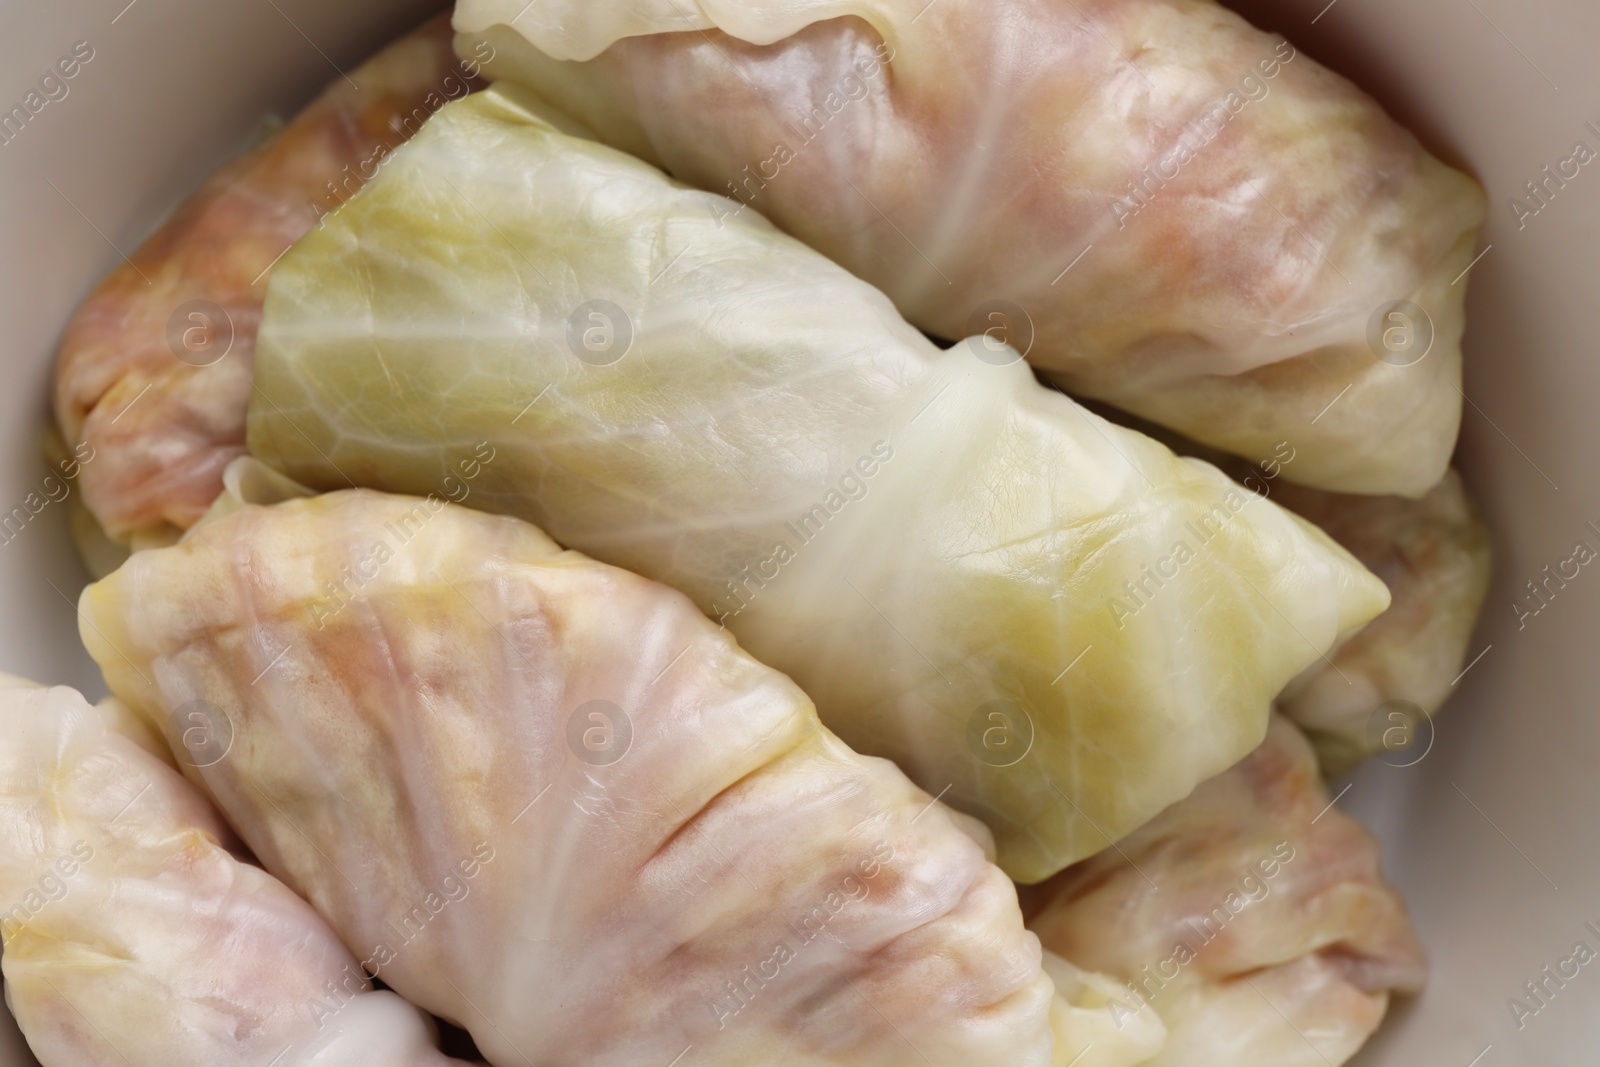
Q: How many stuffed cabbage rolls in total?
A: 7